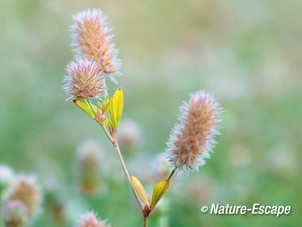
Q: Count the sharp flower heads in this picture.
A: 3